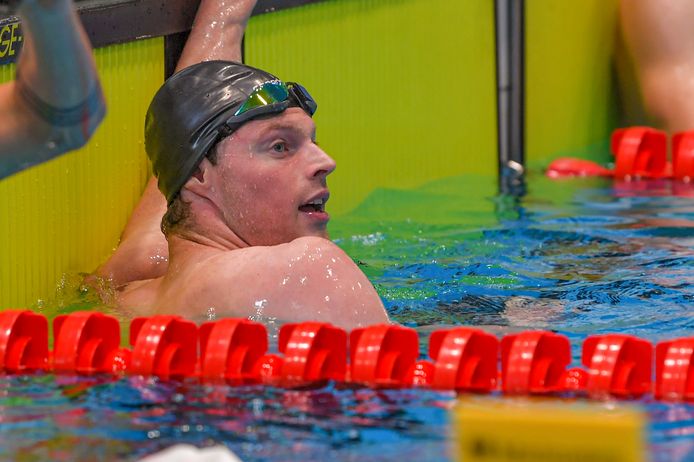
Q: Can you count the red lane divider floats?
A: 12